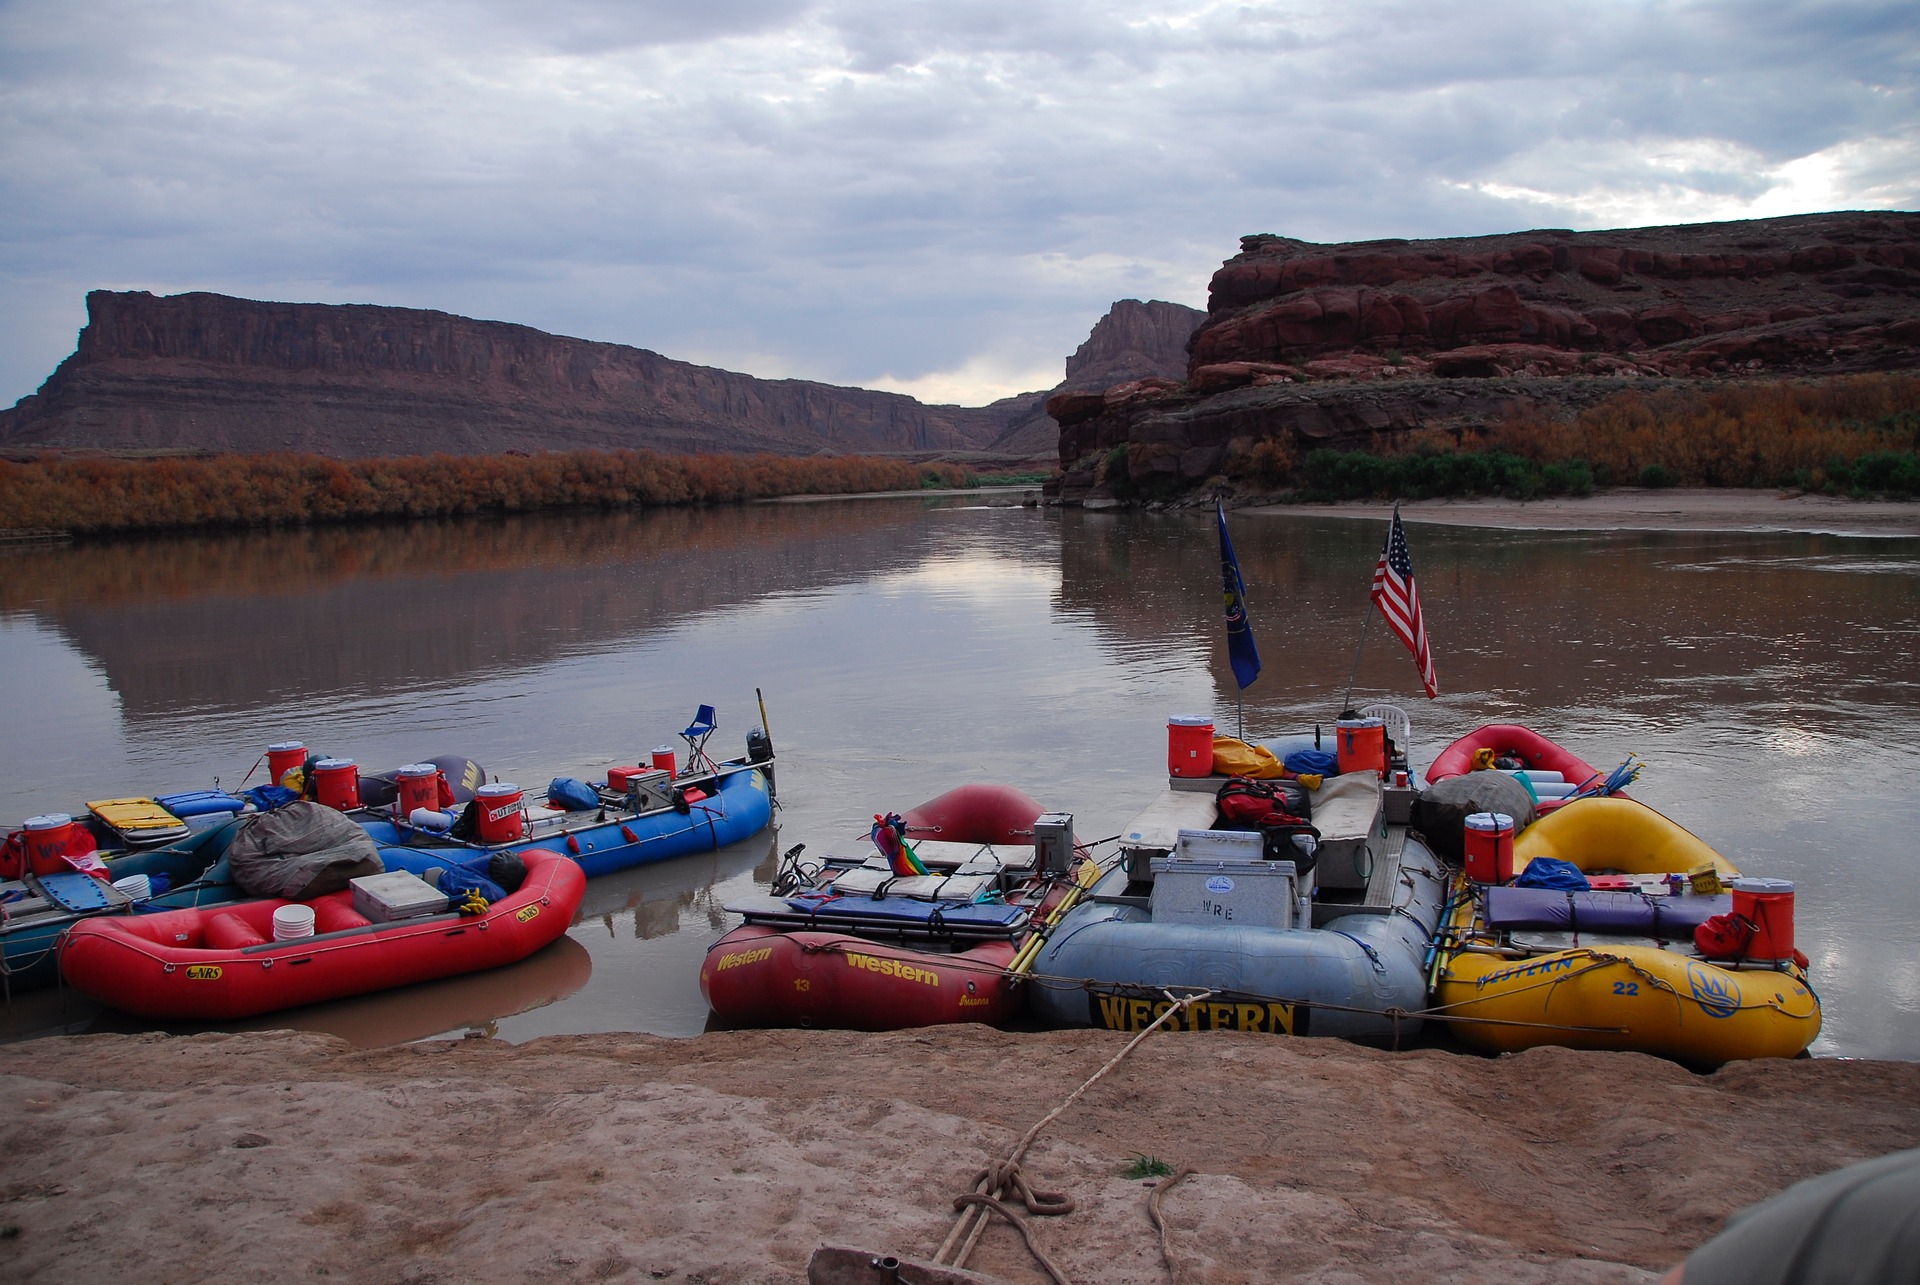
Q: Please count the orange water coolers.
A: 10